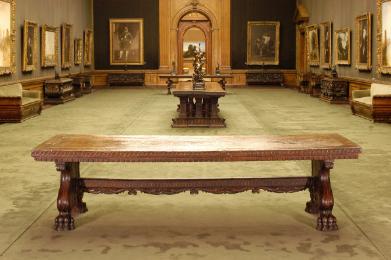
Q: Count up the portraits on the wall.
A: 13